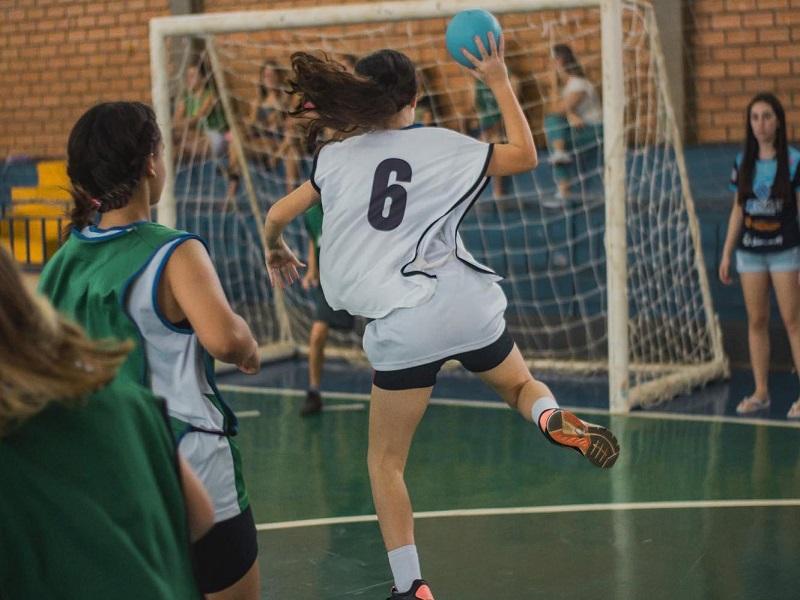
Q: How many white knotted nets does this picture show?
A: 1